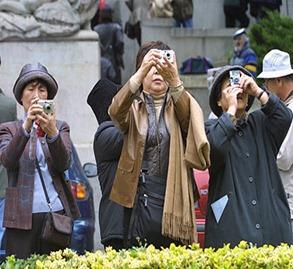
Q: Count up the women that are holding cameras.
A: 3